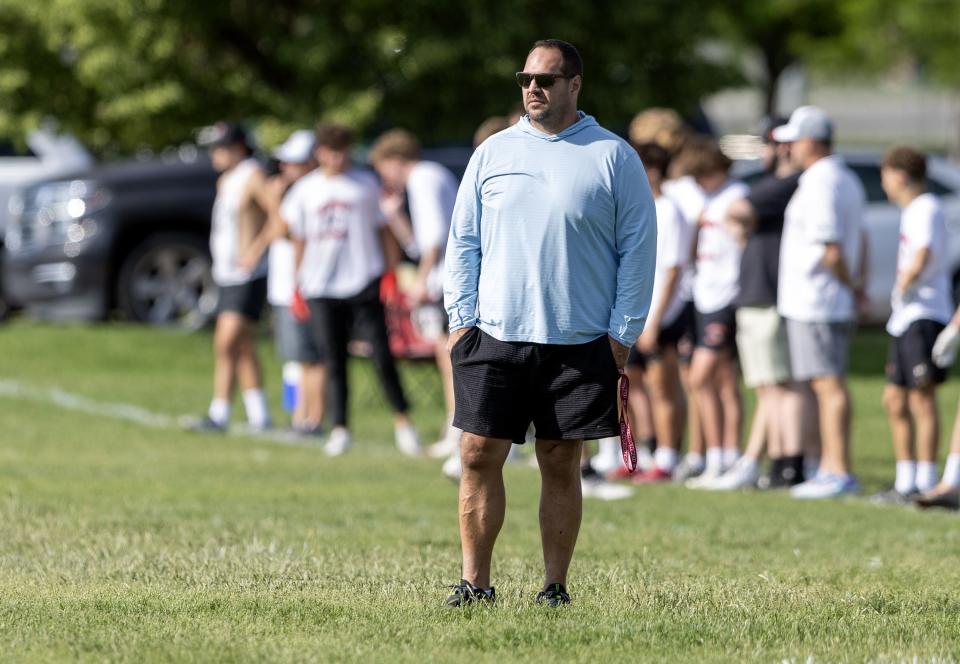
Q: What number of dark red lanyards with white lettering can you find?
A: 1